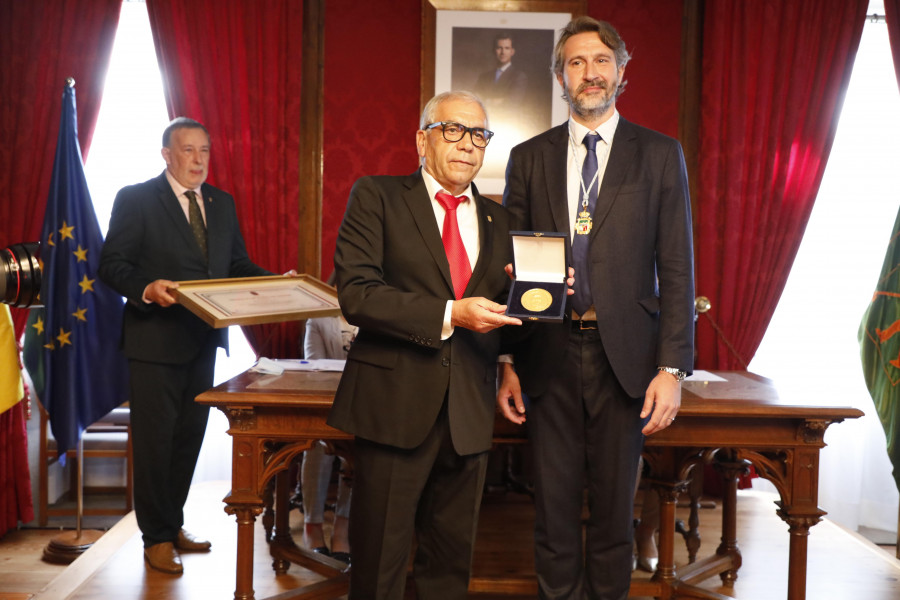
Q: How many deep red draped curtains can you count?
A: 4